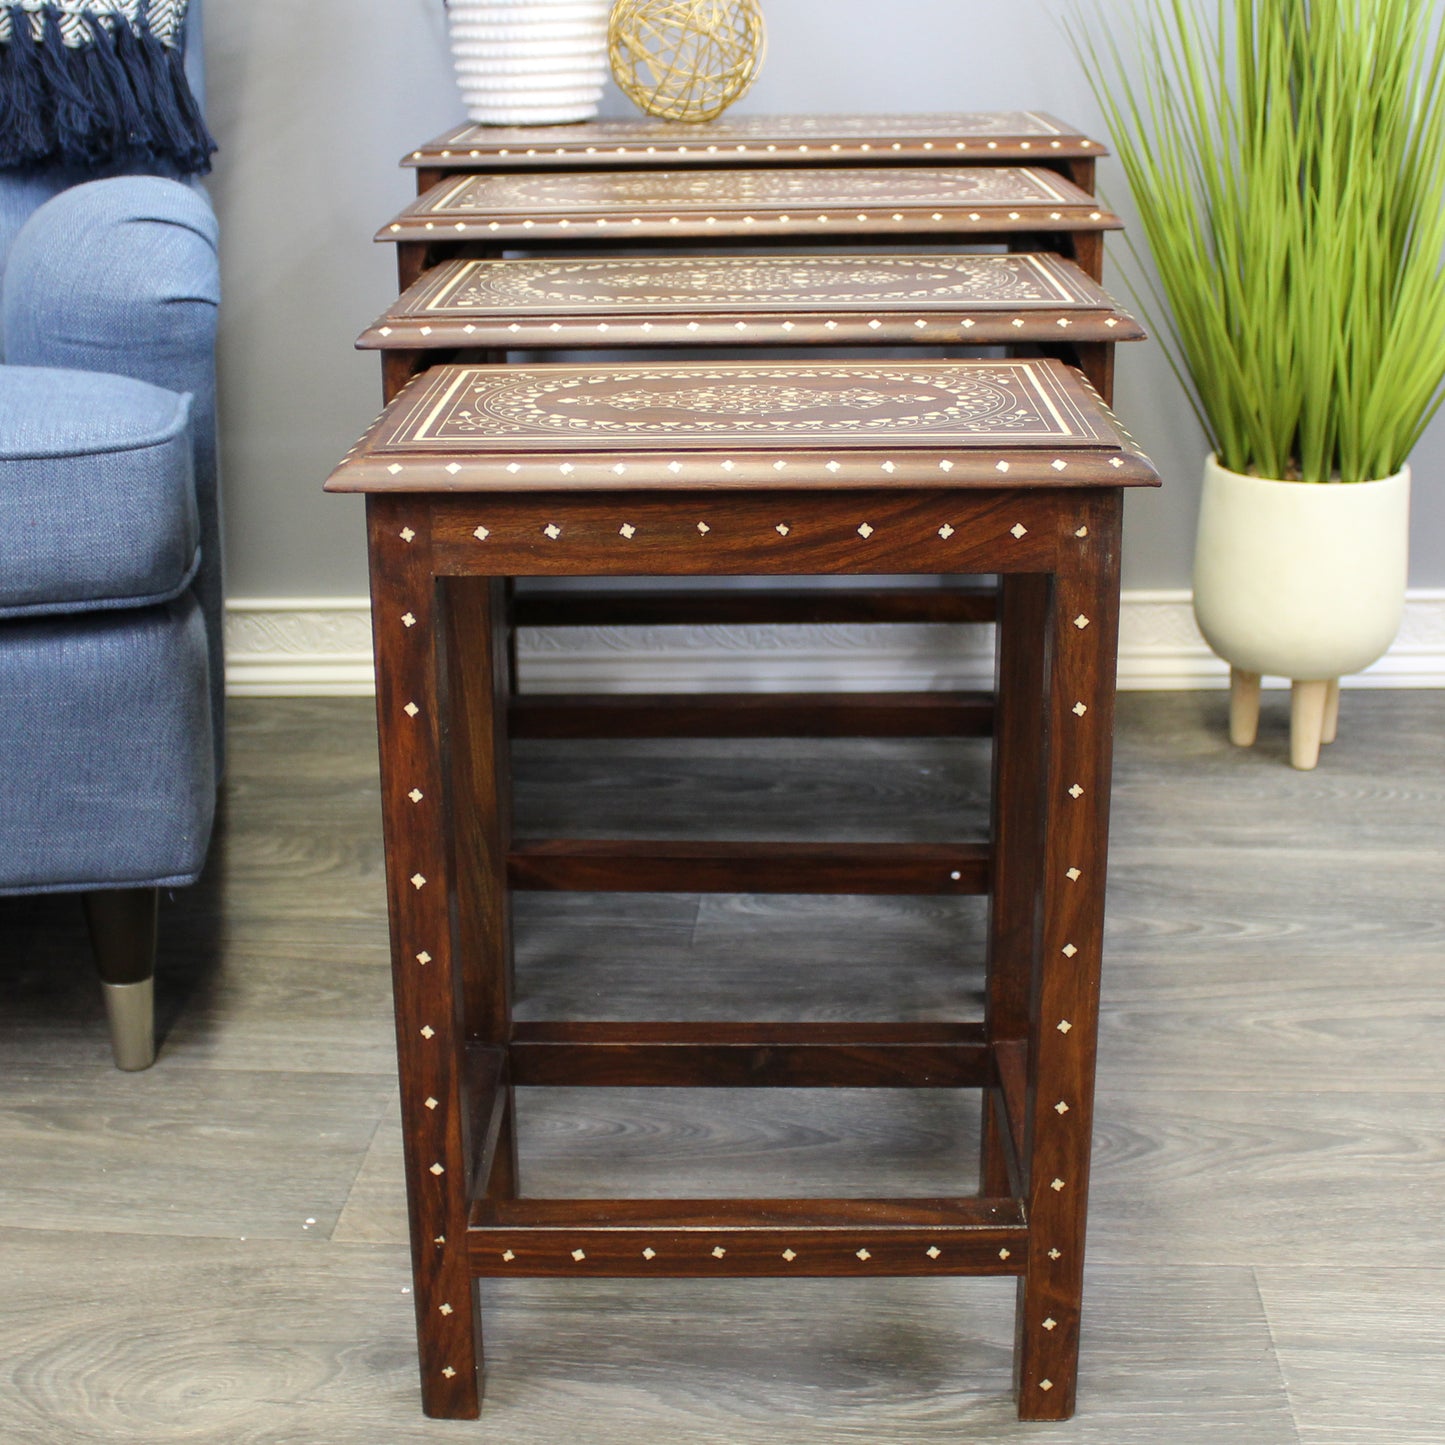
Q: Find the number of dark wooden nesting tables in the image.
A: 4